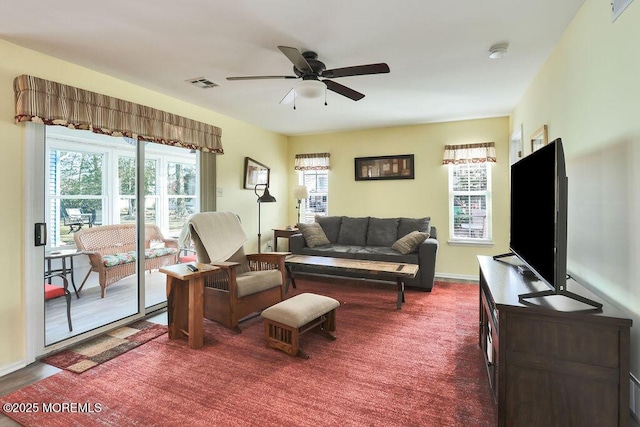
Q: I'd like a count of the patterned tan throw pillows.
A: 2